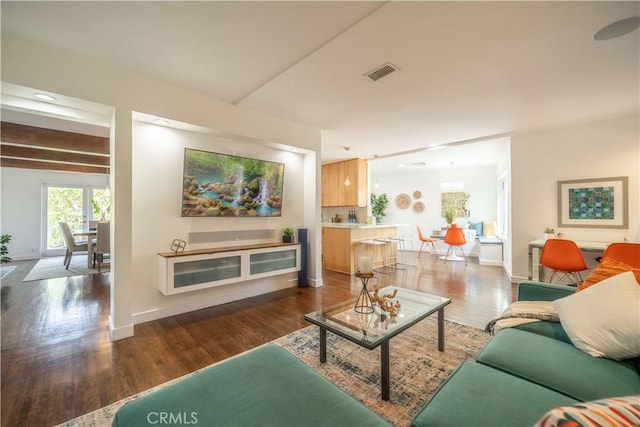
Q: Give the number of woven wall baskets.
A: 3